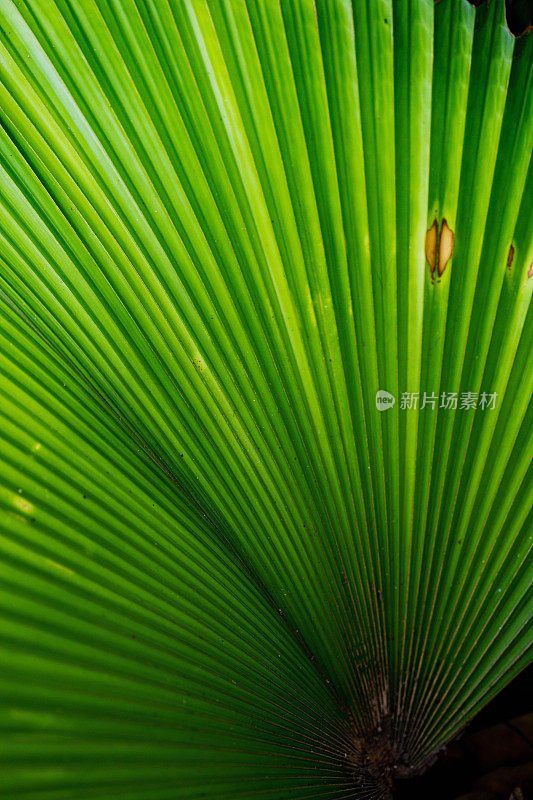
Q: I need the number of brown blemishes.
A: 4